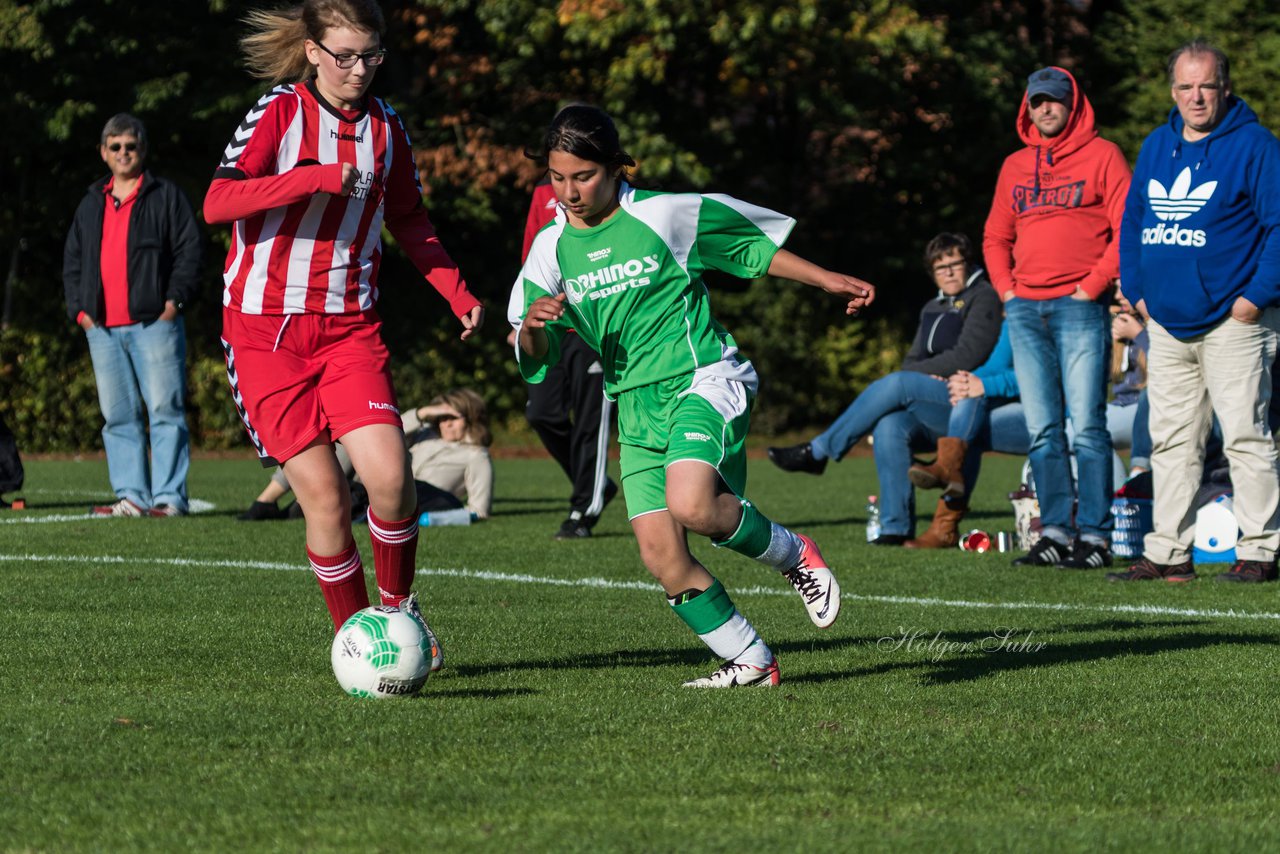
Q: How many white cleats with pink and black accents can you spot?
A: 2